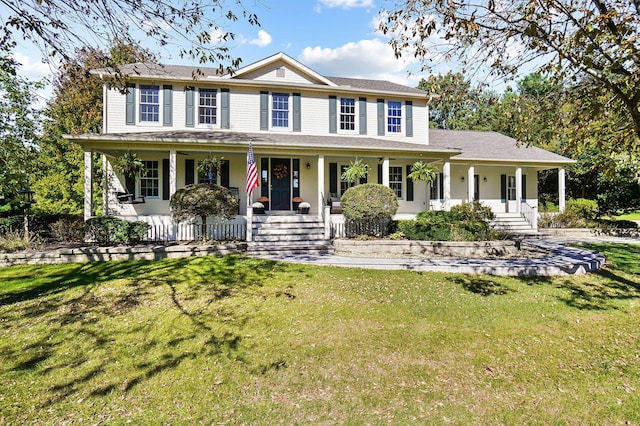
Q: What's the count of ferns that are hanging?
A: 4